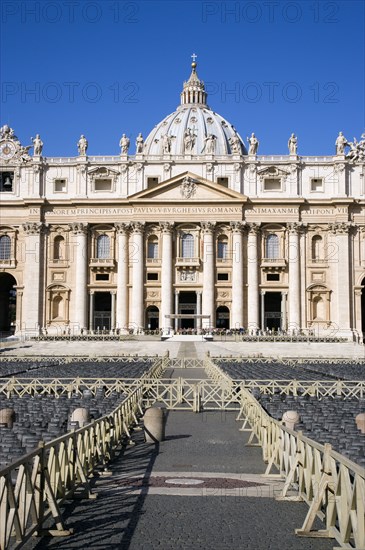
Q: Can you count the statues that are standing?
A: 11